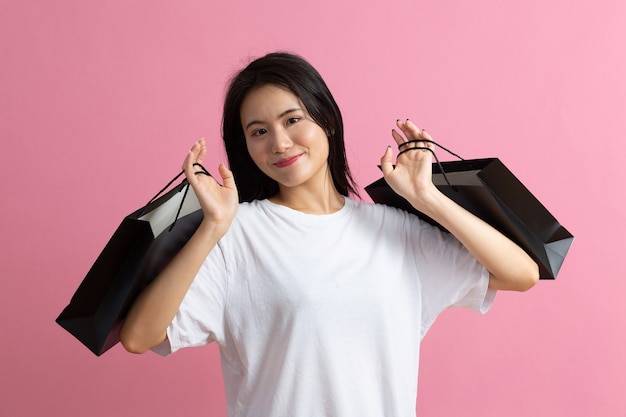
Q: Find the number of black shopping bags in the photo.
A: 2